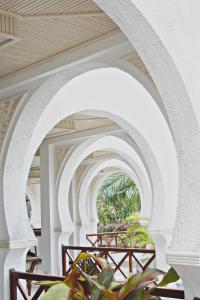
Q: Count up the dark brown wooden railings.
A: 3